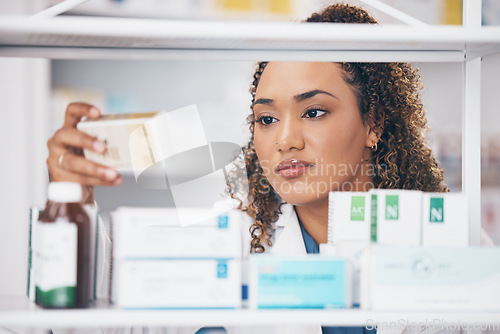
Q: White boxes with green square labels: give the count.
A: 3